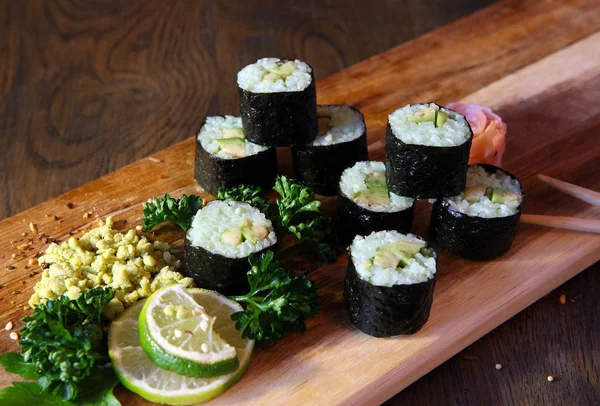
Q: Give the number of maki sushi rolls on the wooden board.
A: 8